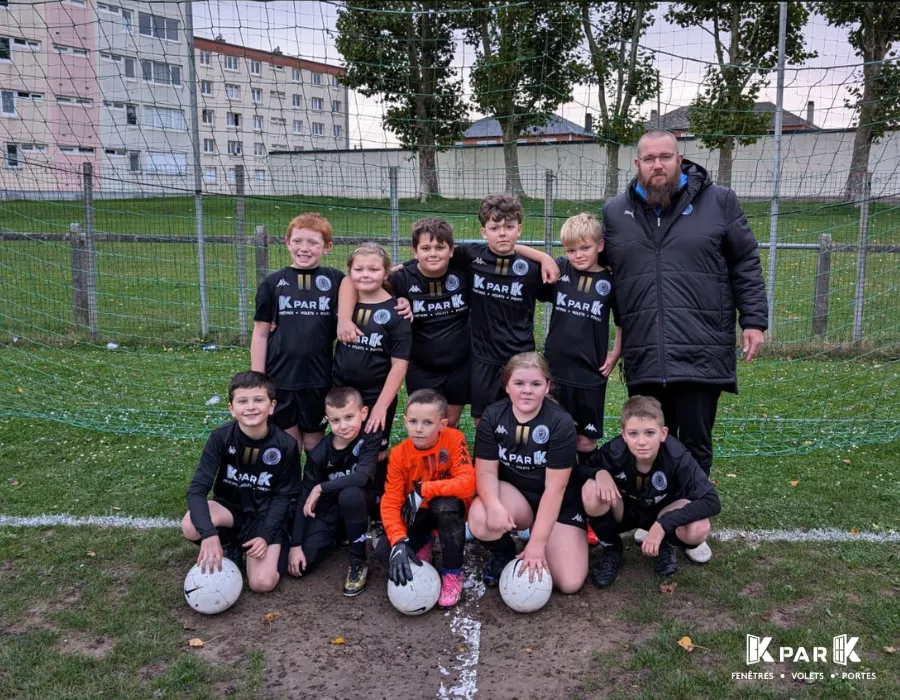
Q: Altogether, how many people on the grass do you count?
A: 11